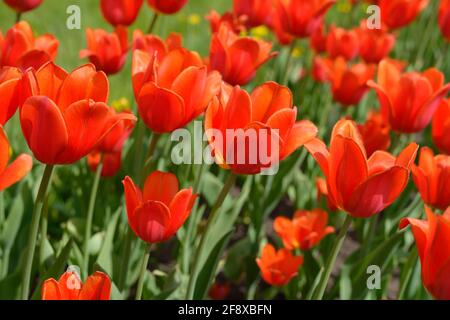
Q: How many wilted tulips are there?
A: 0